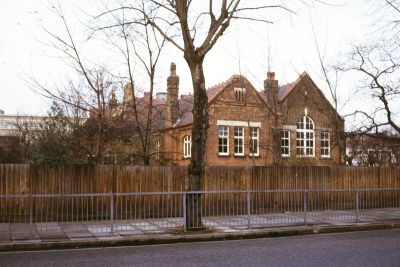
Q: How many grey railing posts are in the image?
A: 6